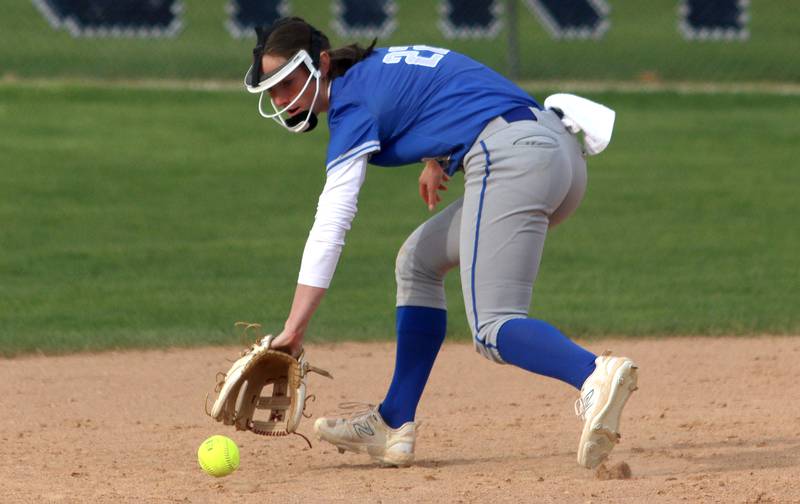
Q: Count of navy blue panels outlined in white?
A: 6